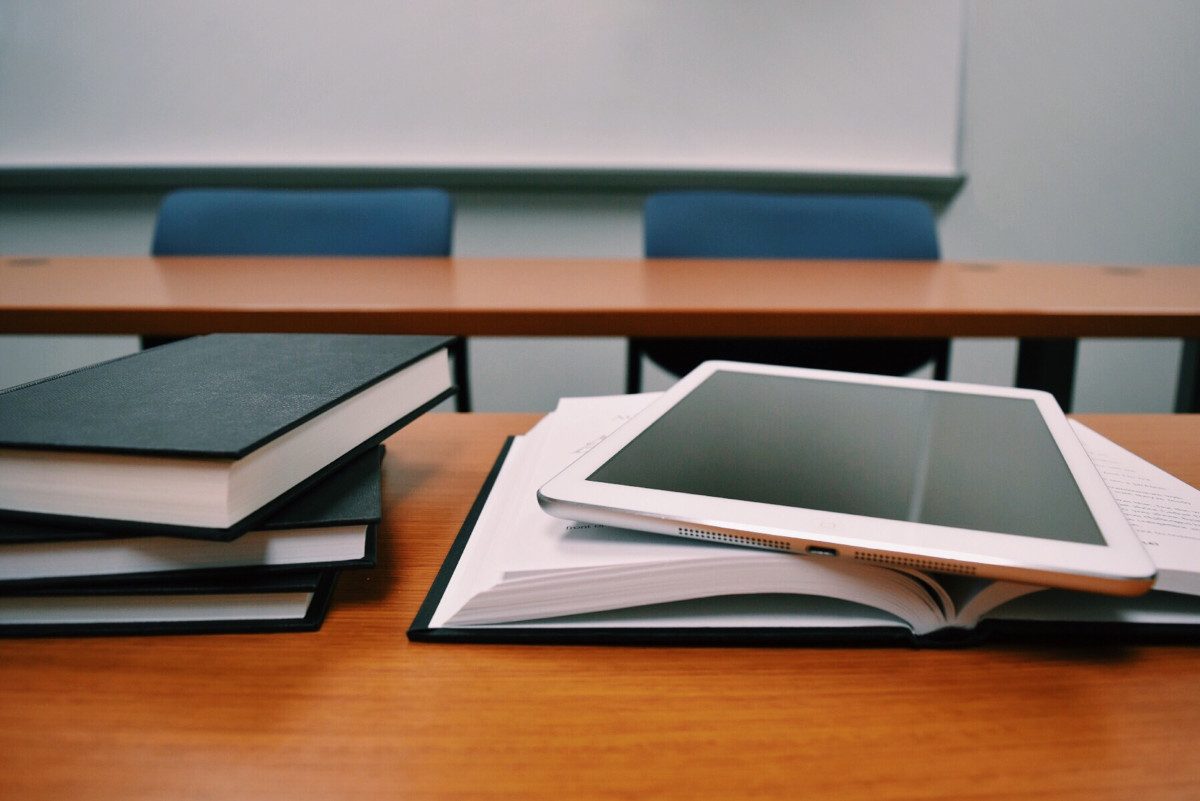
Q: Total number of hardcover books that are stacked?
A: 3